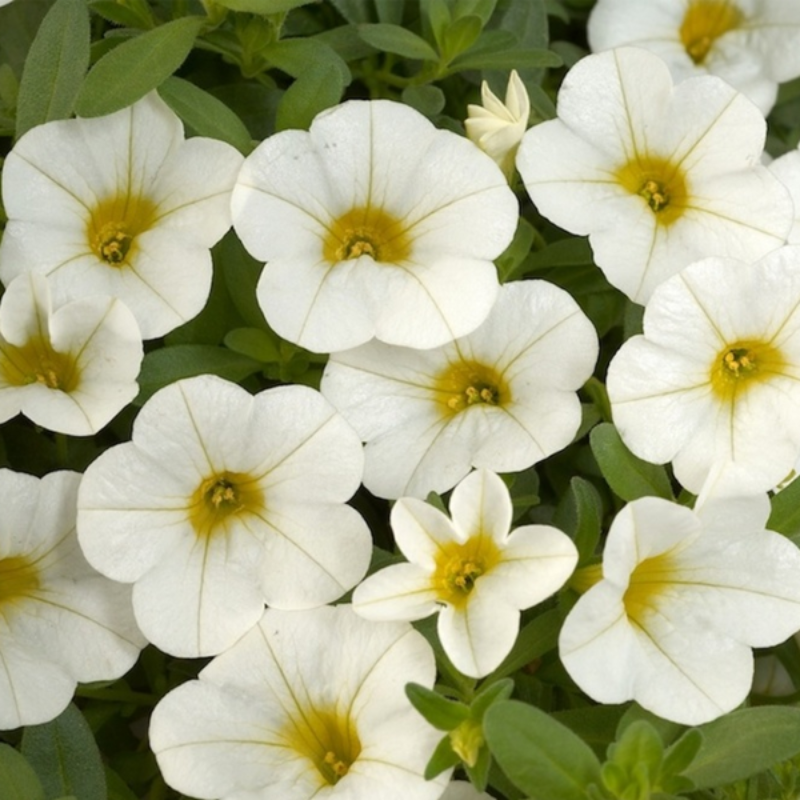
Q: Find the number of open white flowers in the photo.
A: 12